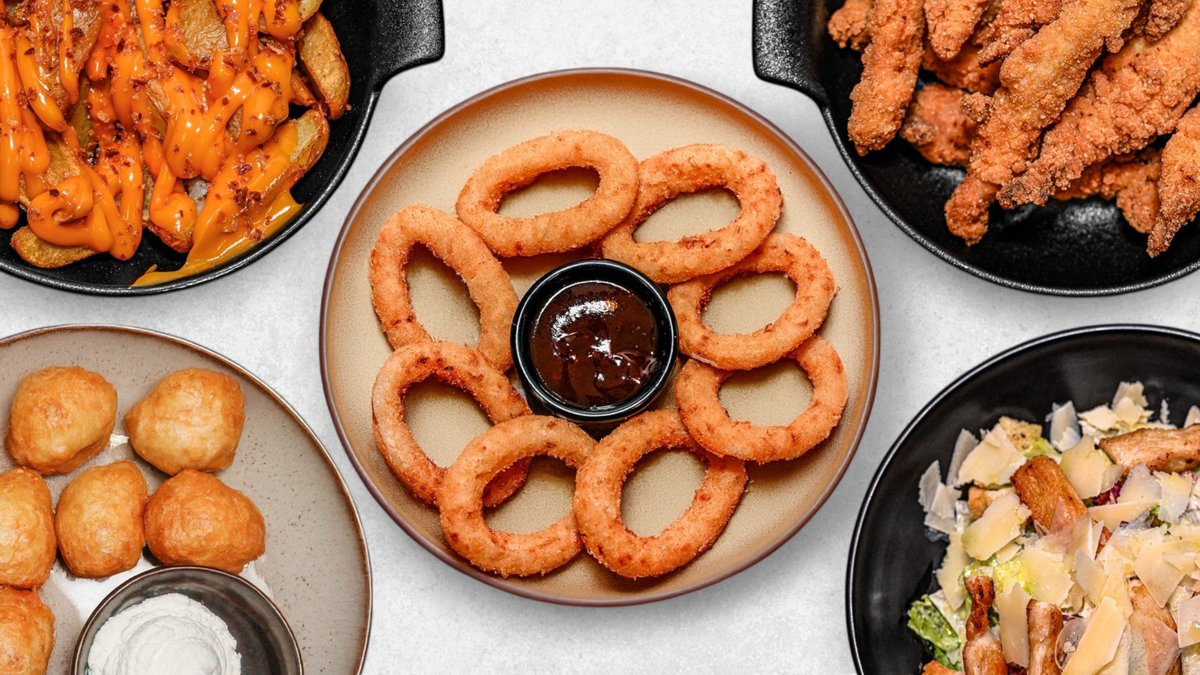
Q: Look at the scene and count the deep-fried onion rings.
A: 8